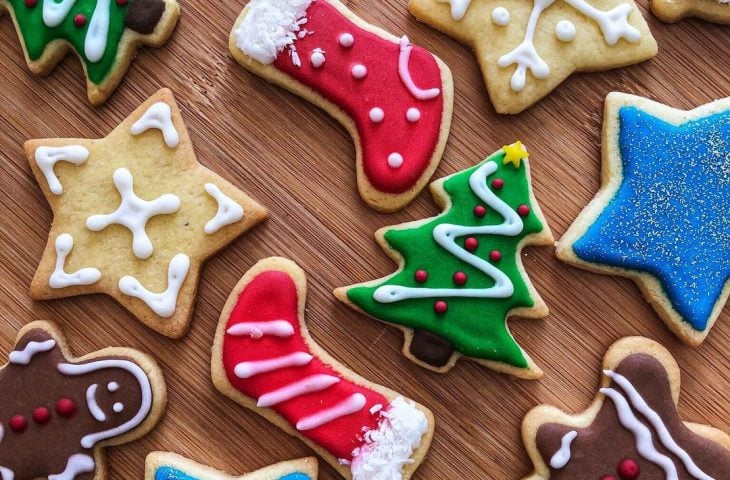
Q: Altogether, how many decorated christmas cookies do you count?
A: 11